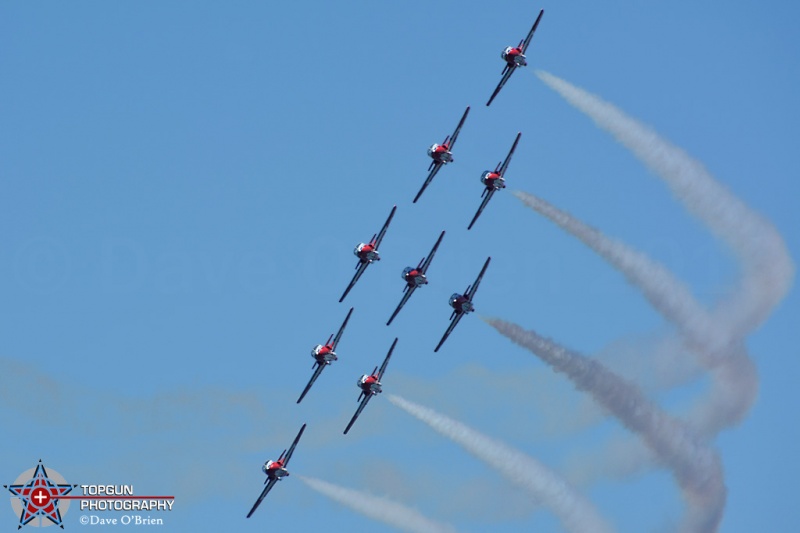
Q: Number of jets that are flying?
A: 9